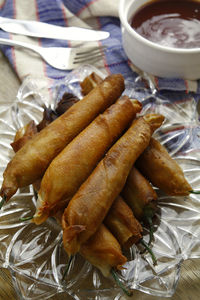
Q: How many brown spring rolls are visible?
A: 7